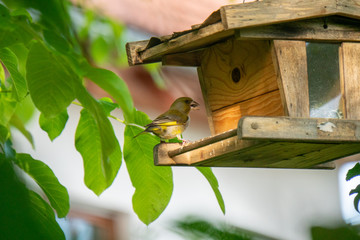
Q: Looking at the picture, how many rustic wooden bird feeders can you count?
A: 1